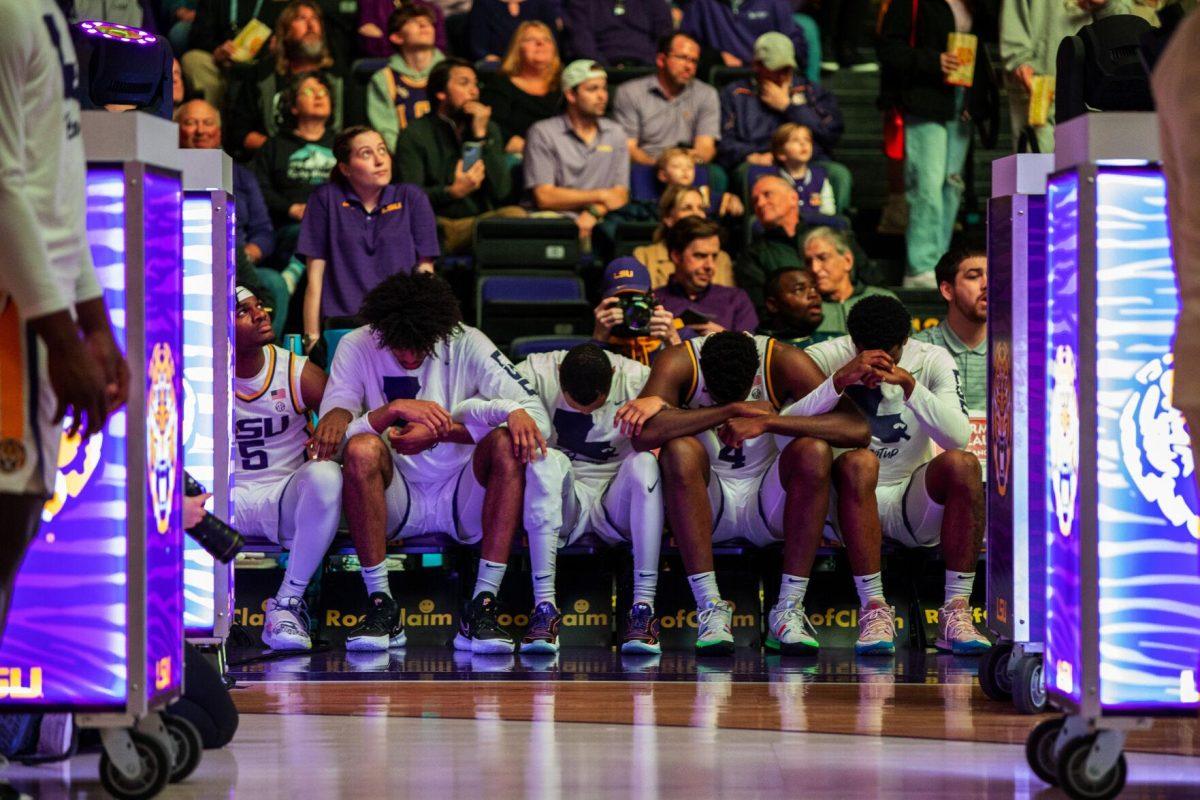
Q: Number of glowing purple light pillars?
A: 4